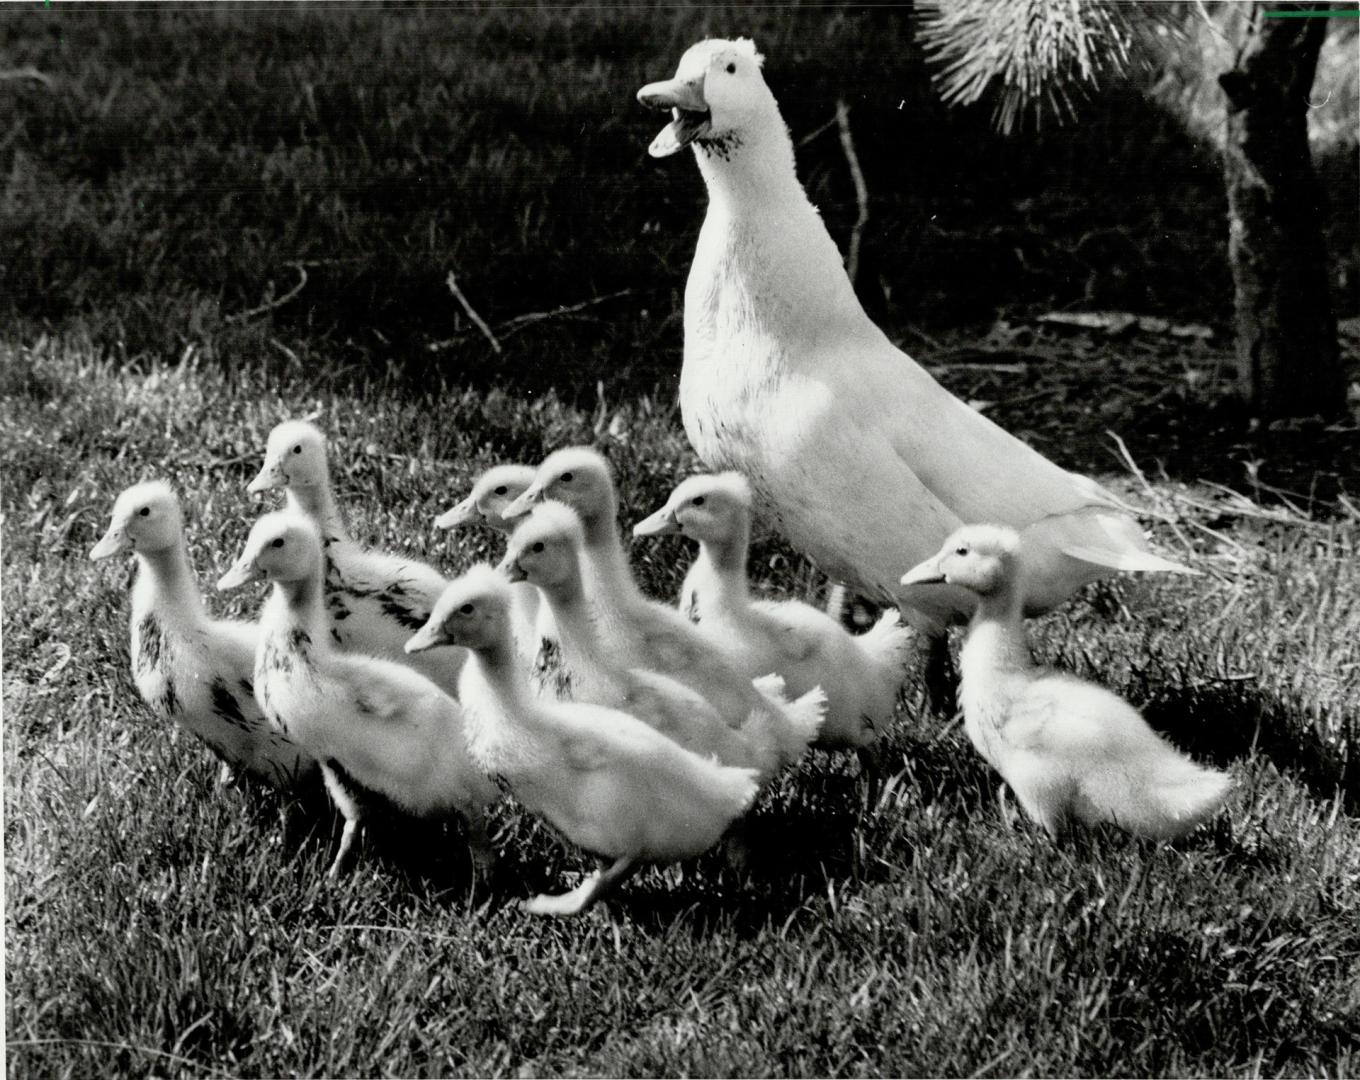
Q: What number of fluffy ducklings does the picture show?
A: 9